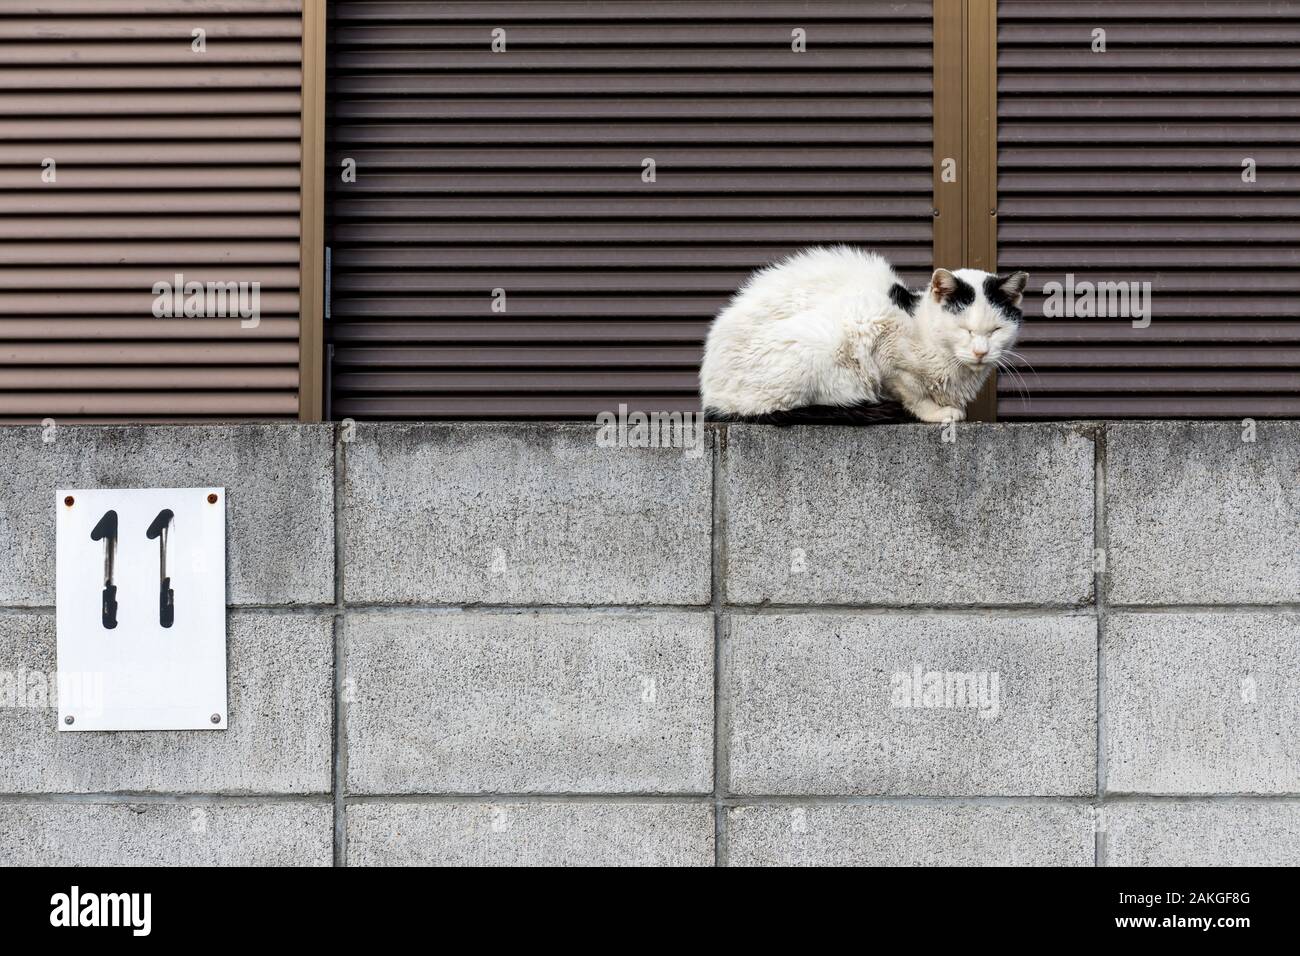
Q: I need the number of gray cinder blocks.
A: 12